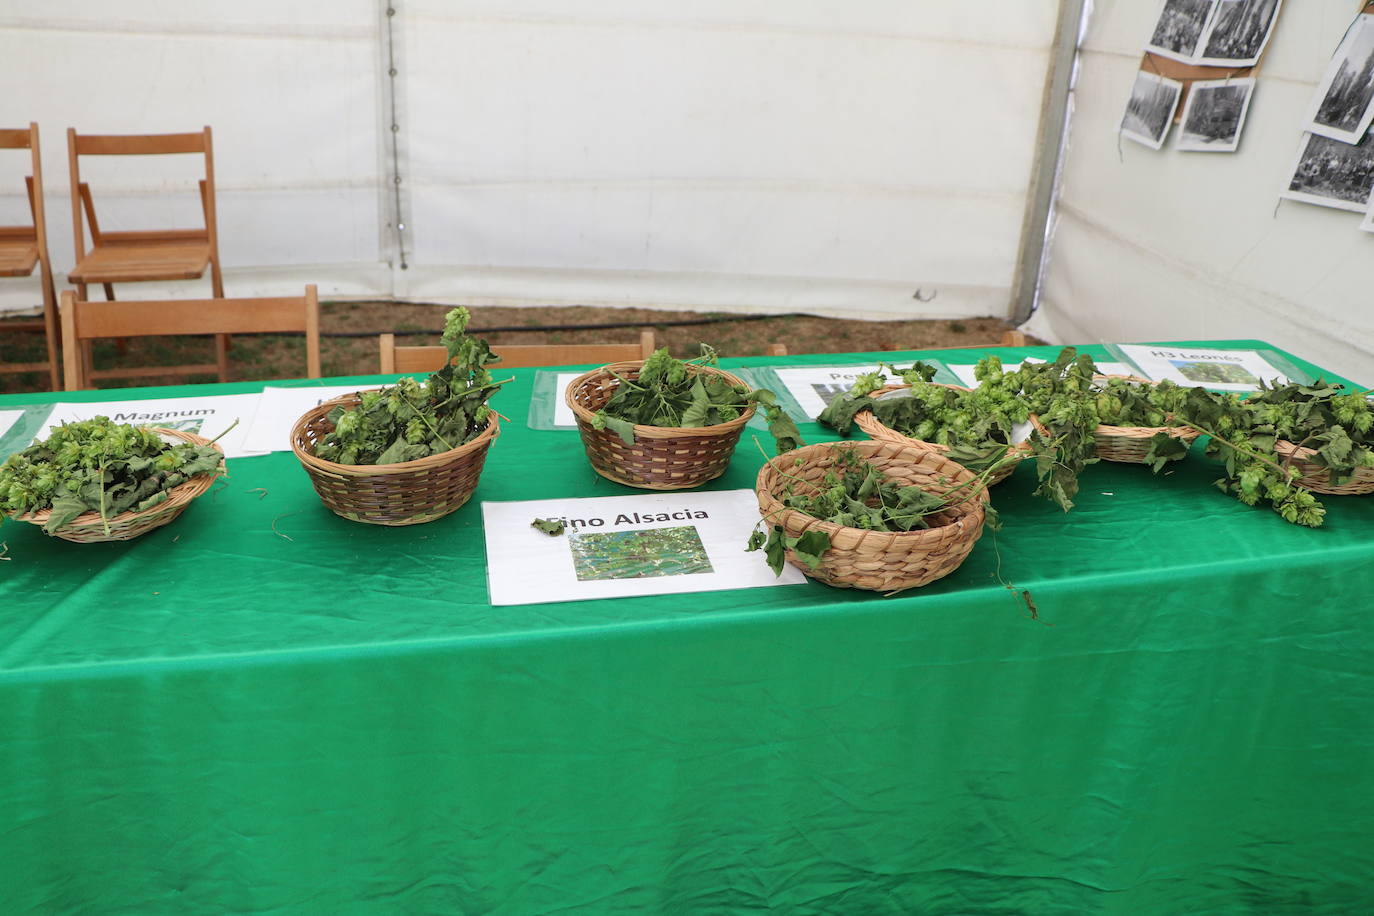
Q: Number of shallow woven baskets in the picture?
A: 7